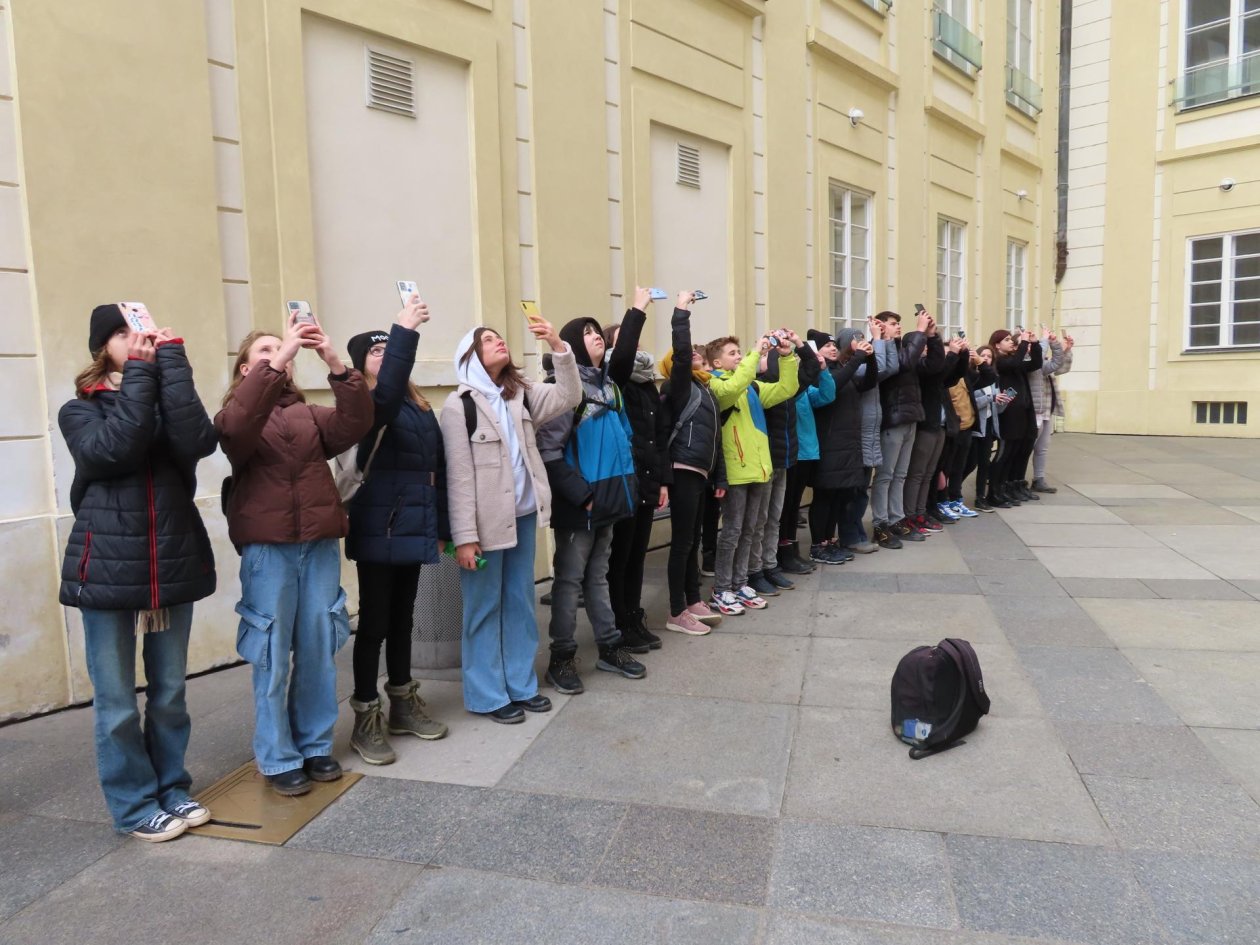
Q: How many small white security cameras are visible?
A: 3